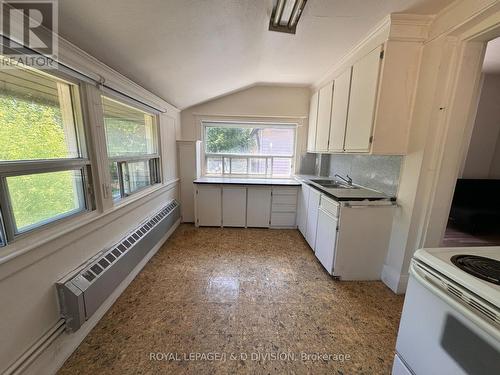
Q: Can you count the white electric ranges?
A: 1